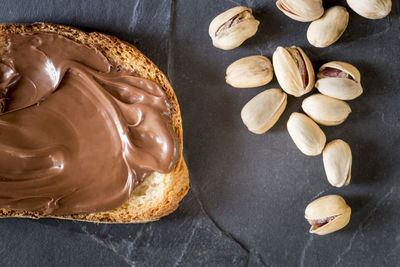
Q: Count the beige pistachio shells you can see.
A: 12